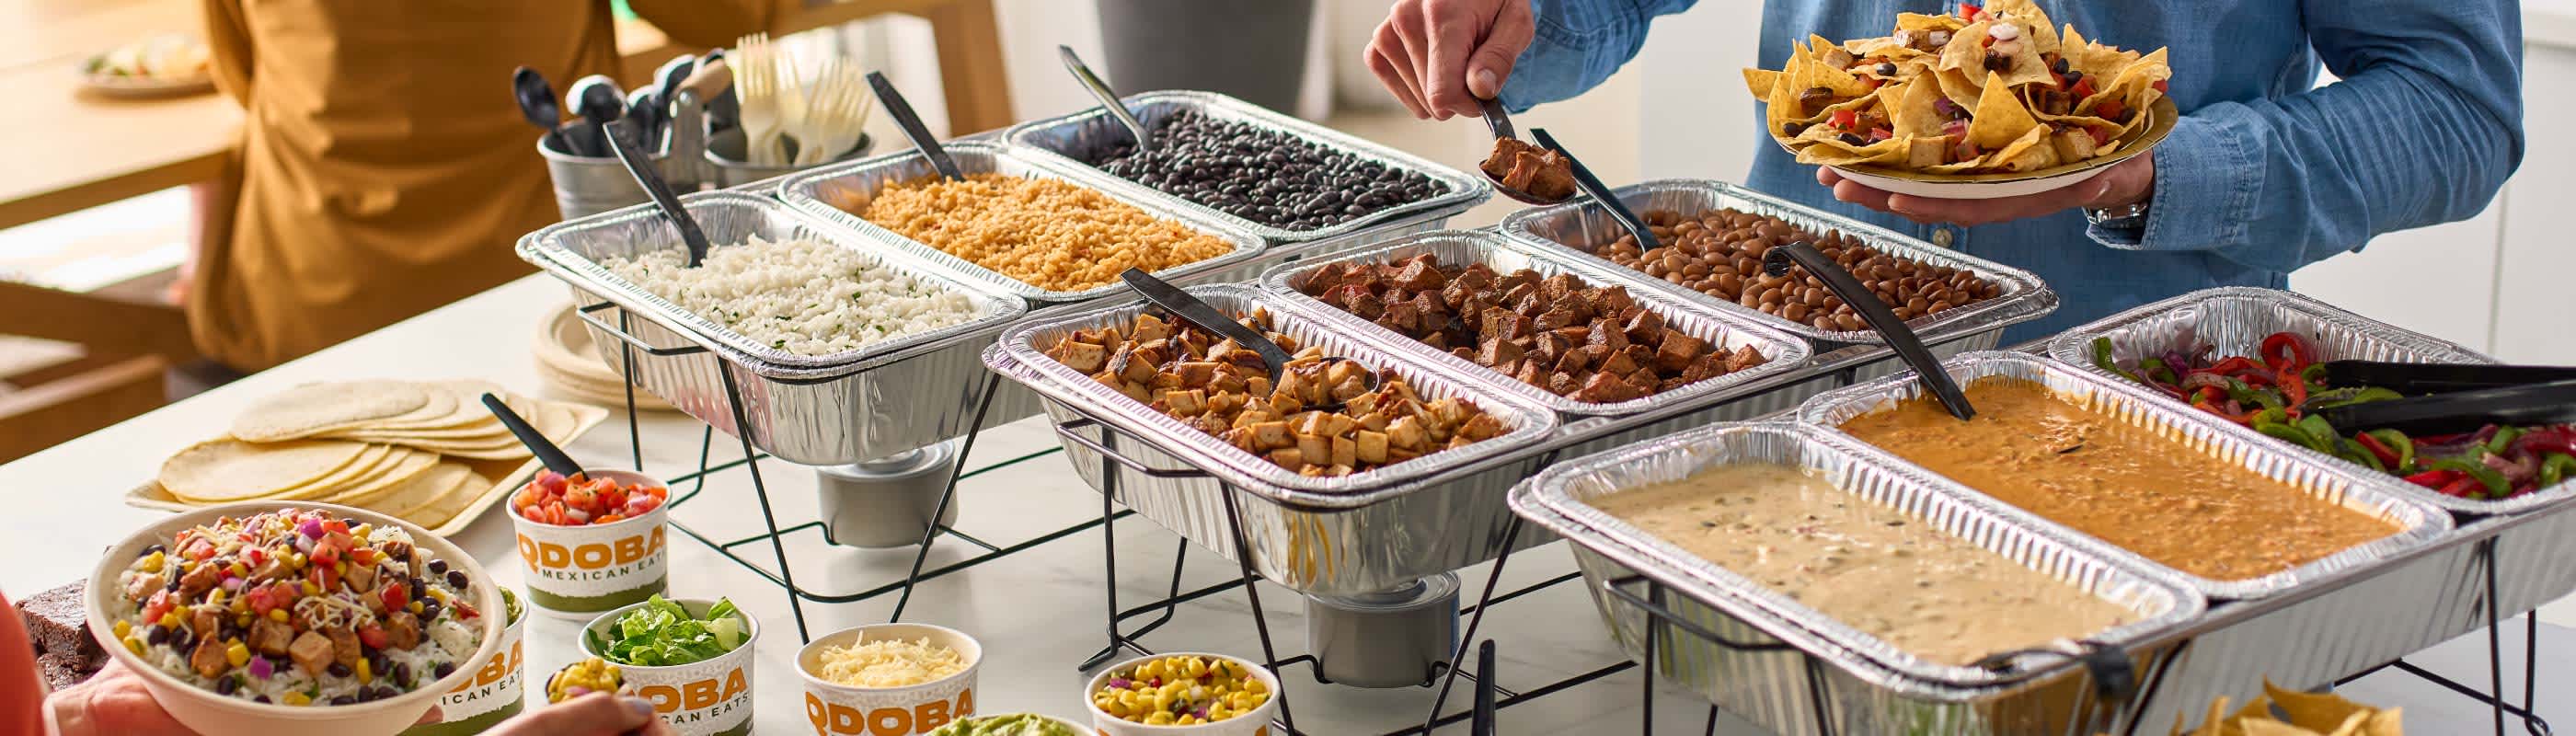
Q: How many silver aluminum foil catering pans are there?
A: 9